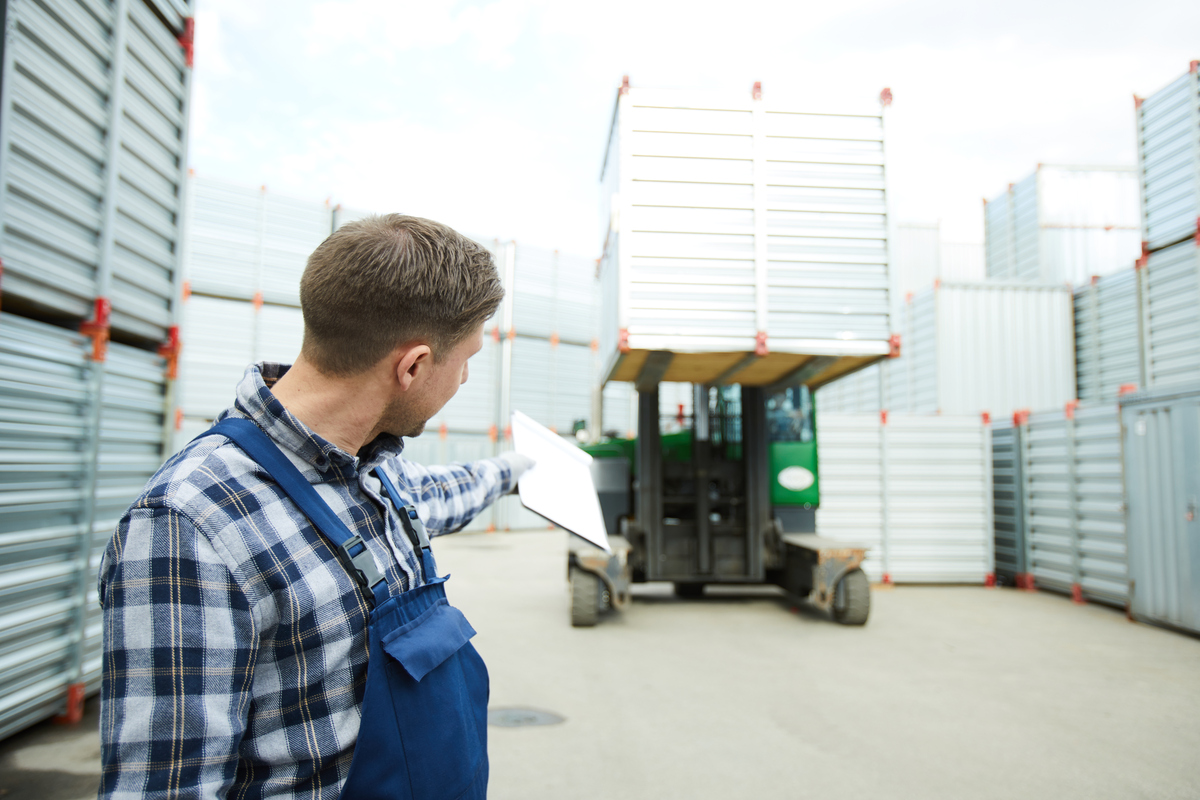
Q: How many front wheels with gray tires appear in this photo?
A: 2